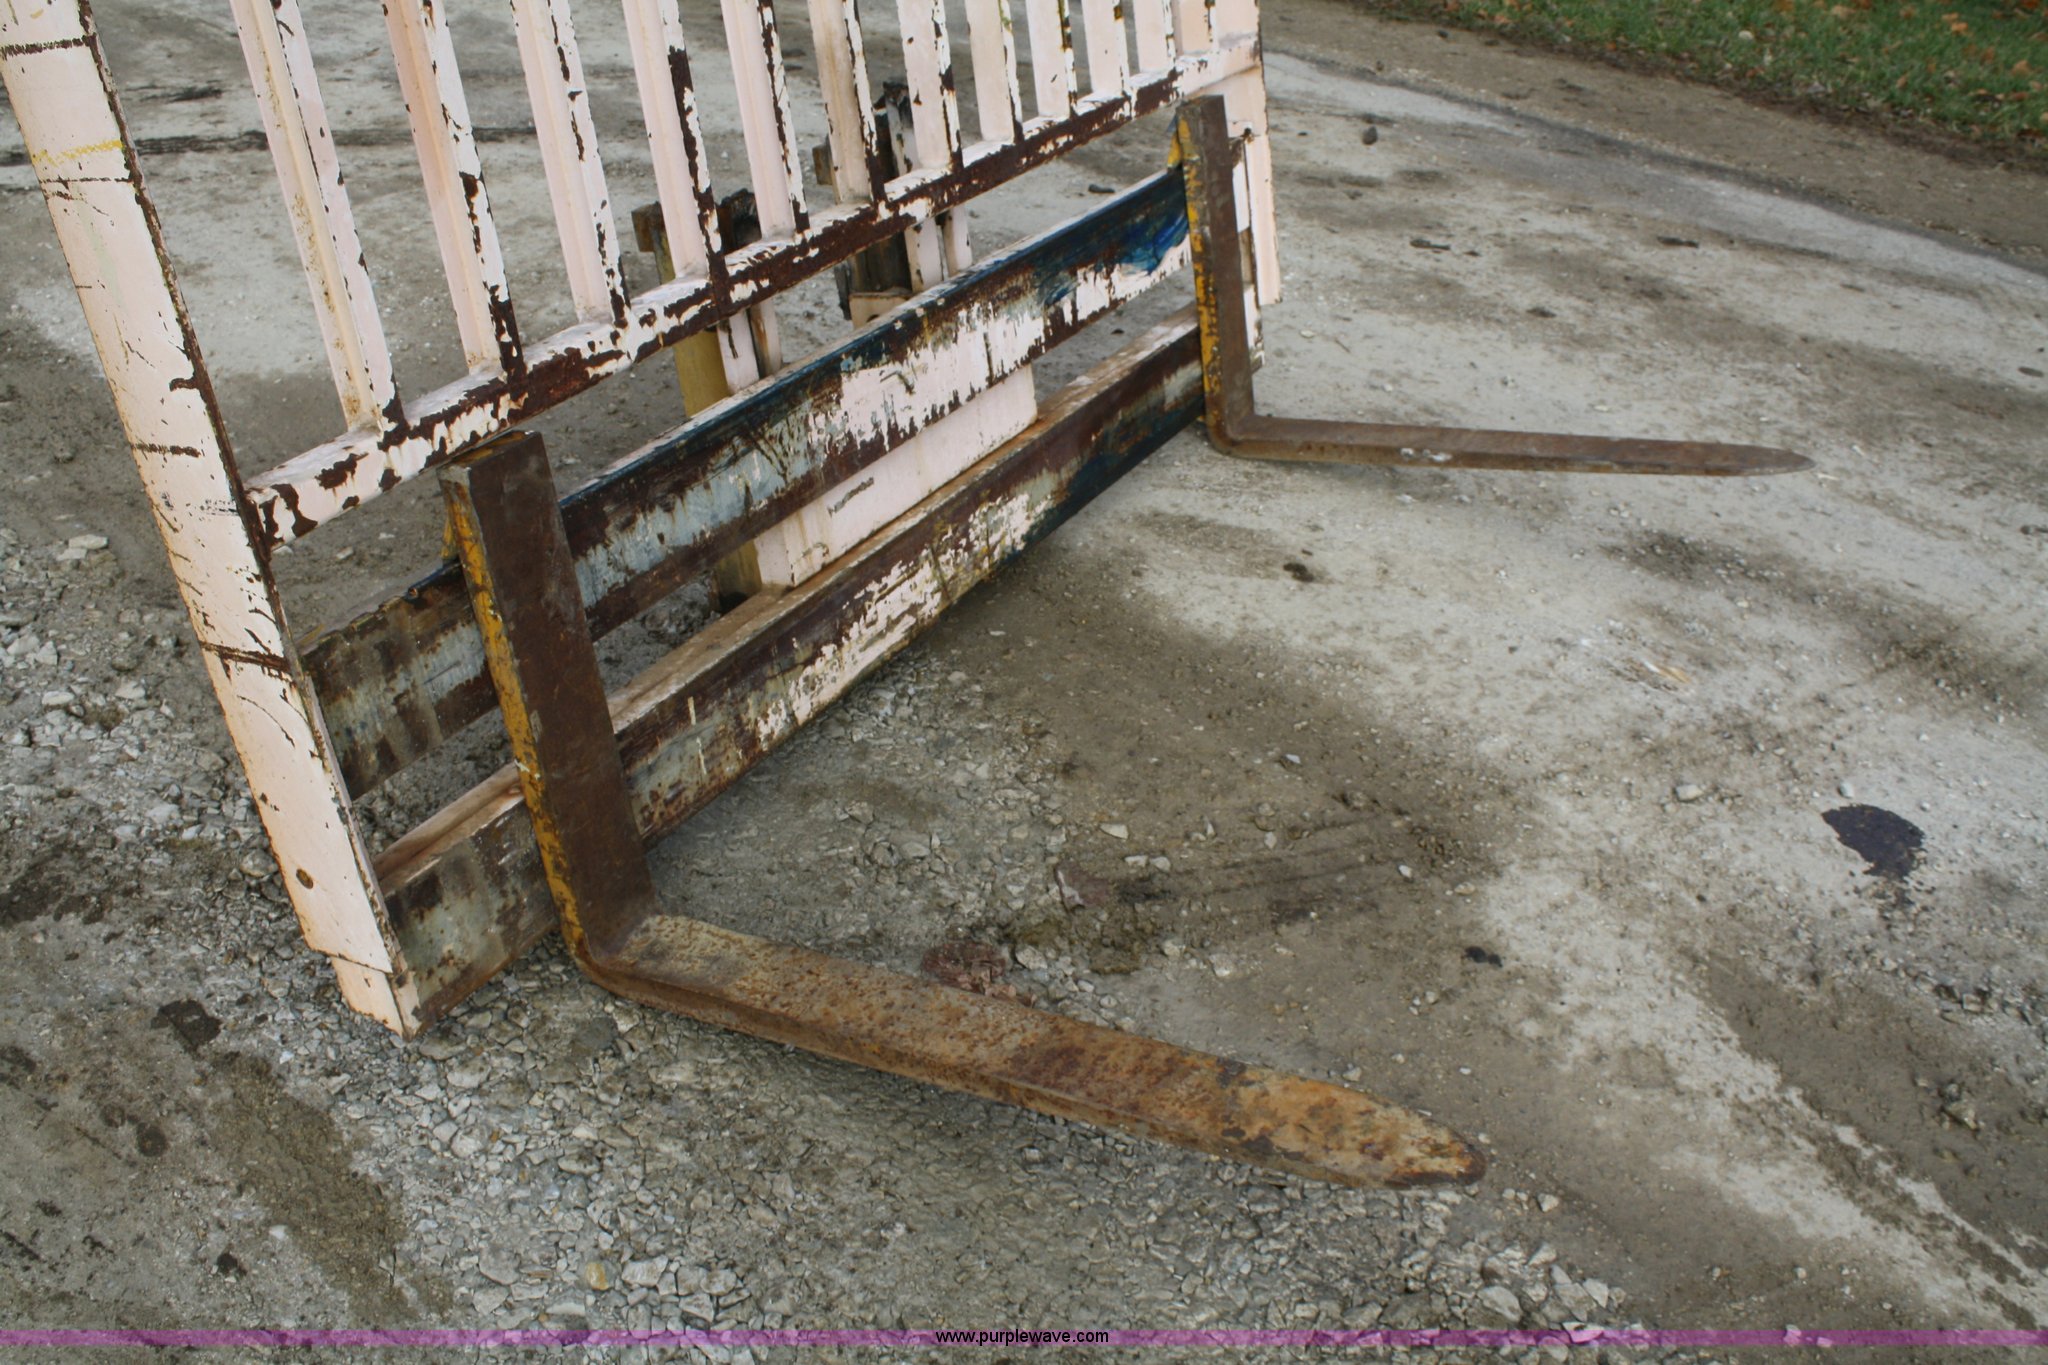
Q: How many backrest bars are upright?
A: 12